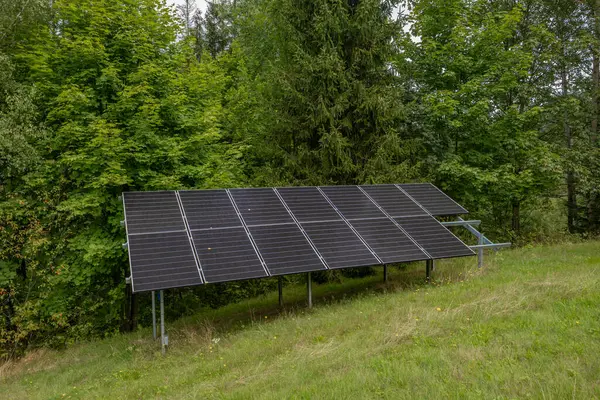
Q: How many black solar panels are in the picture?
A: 13